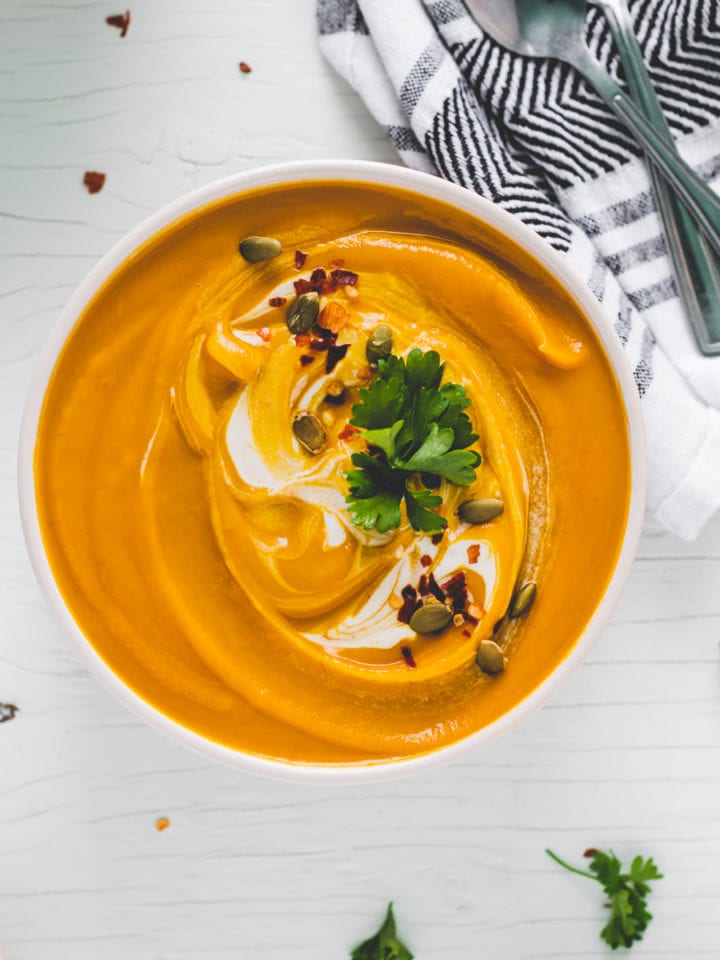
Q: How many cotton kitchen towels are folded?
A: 1